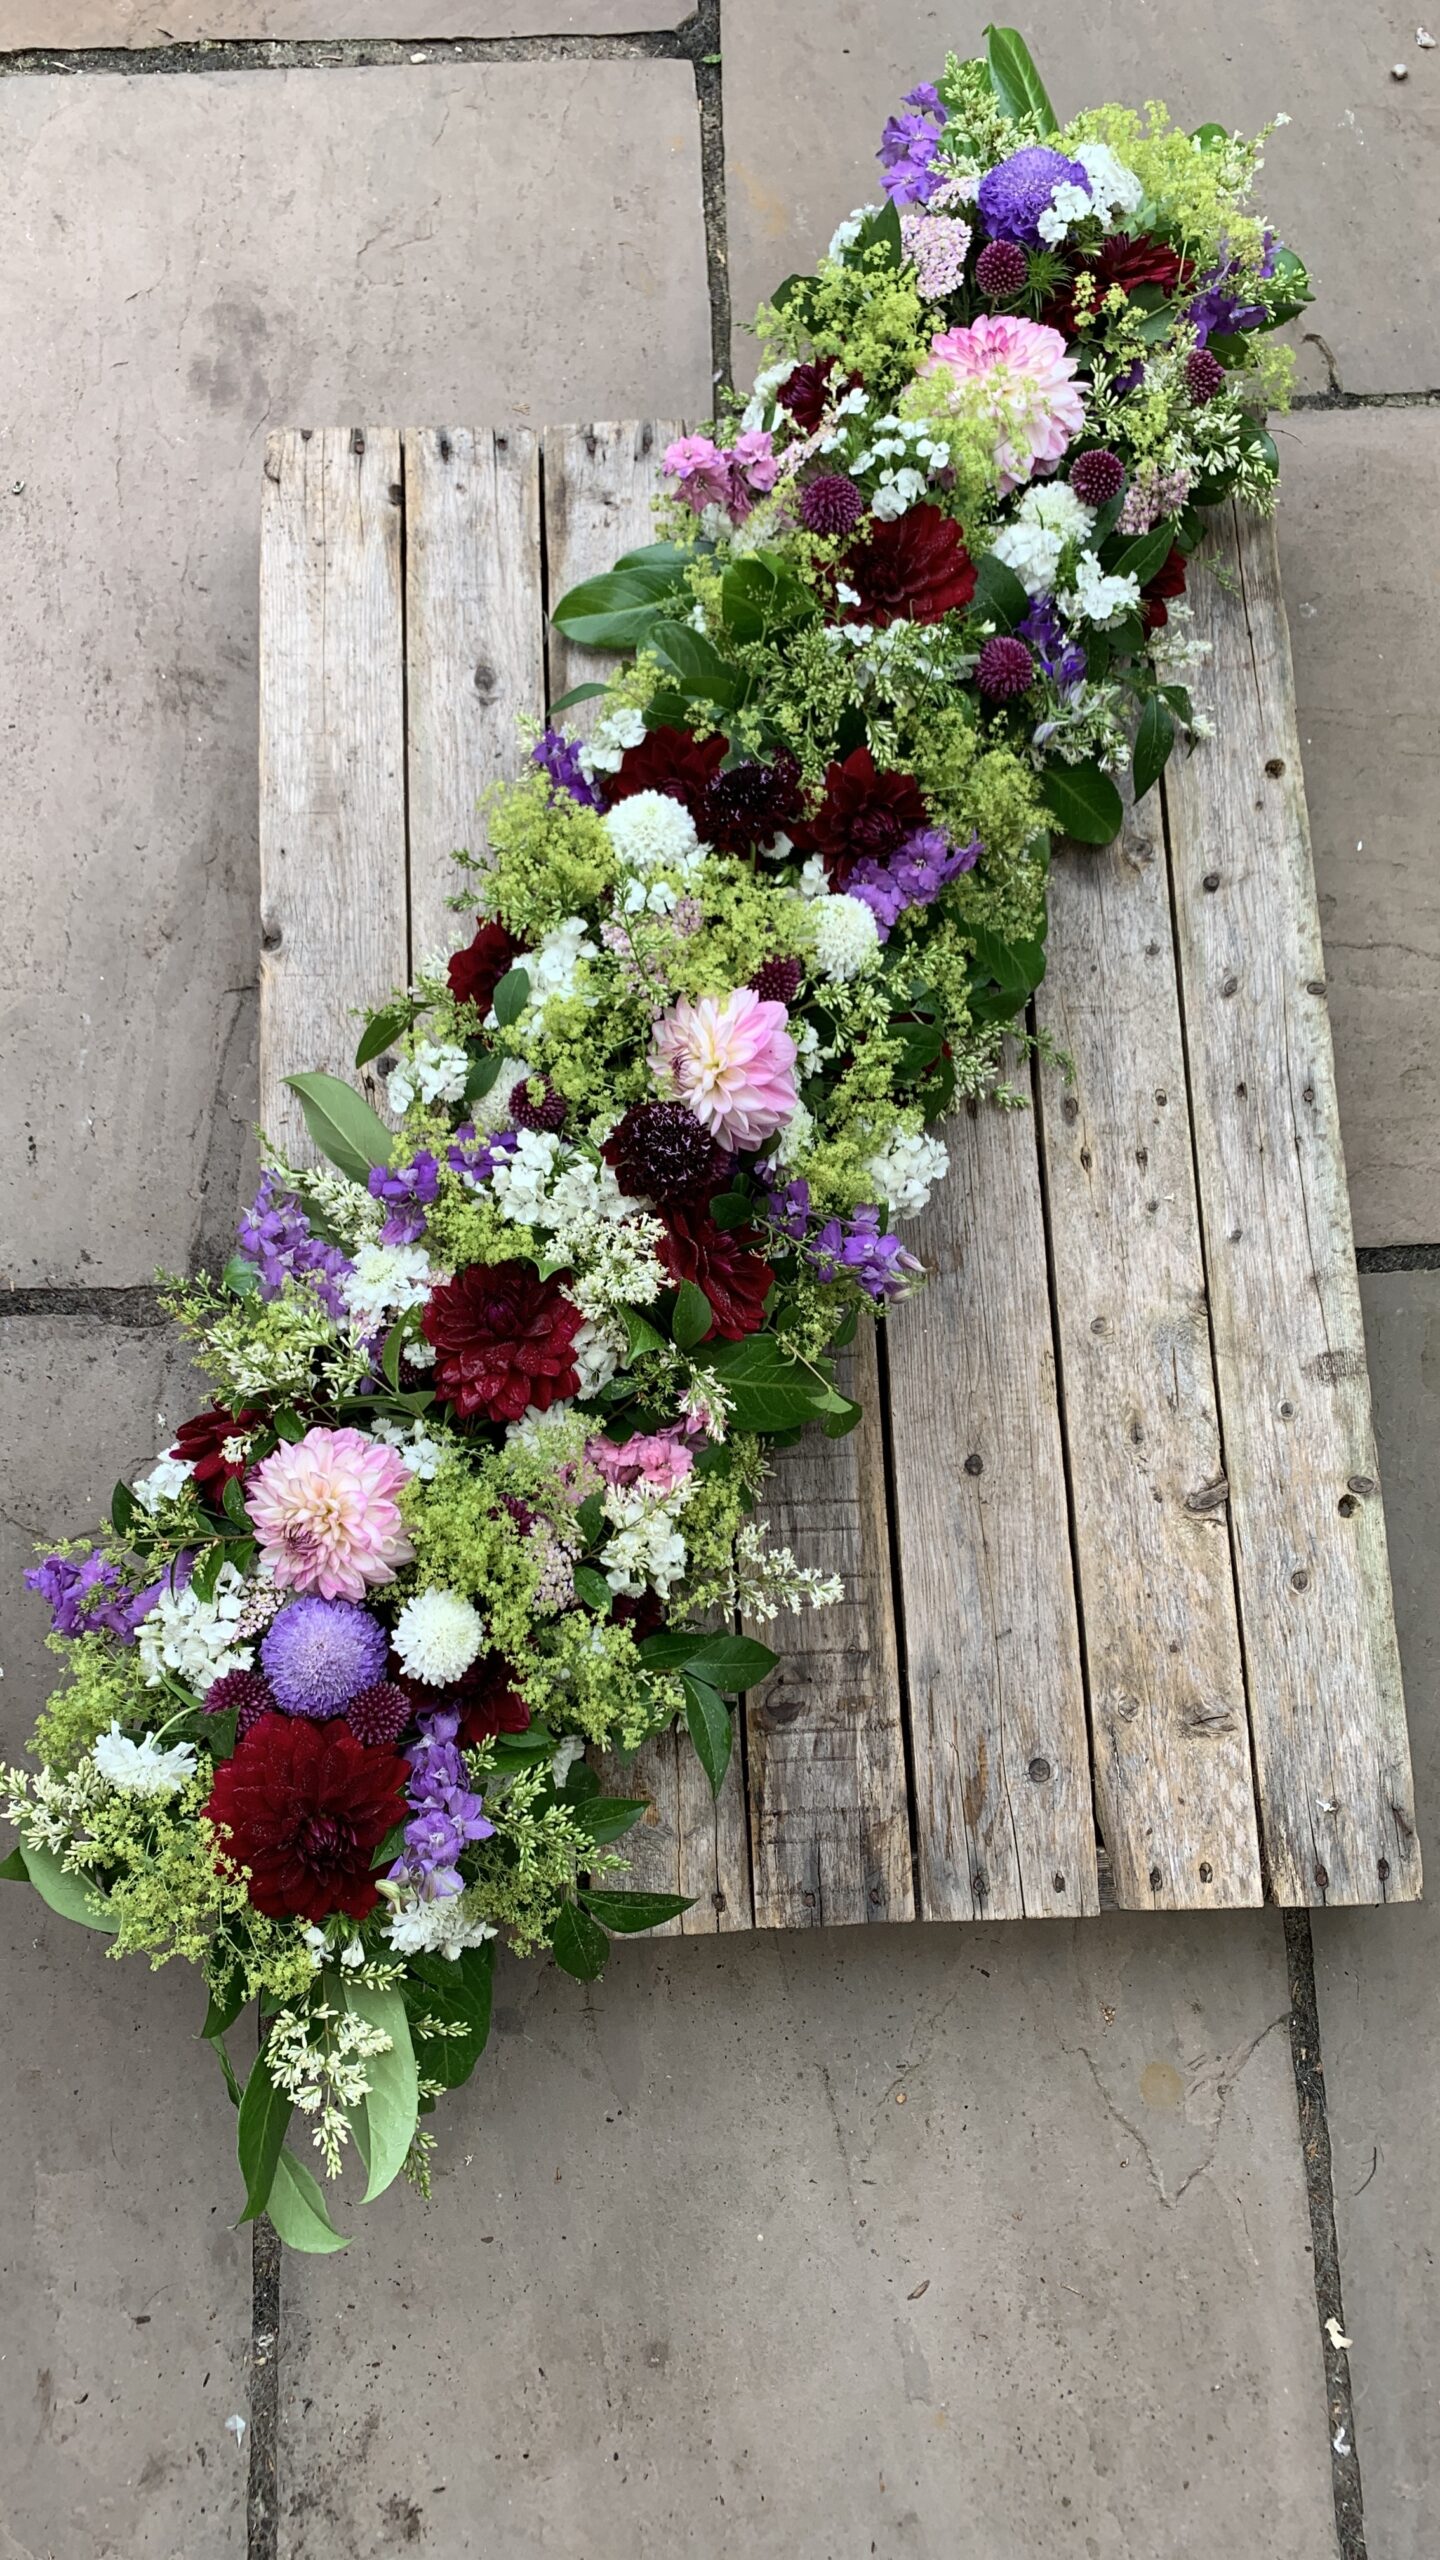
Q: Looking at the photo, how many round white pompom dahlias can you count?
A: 3